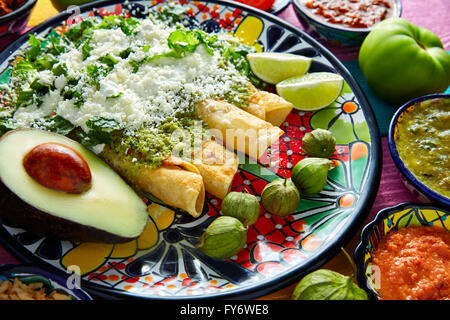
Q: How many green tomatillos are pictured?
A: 6